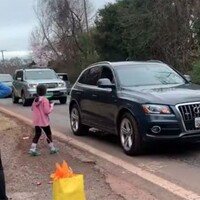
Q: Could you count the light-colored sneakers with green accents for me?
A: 2